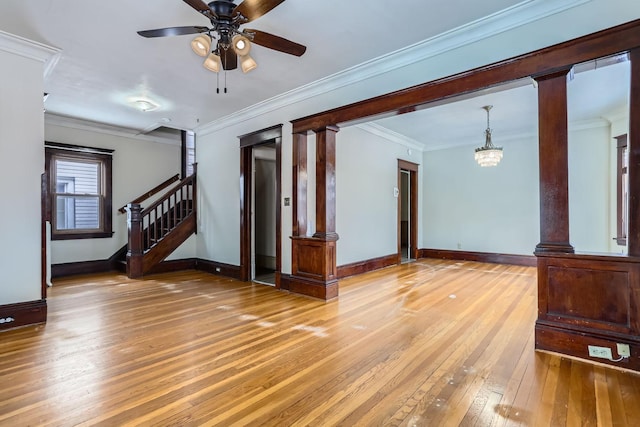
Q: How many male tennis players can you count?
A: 0